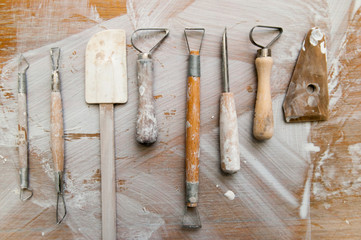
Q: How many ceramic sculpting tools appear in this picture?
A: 8